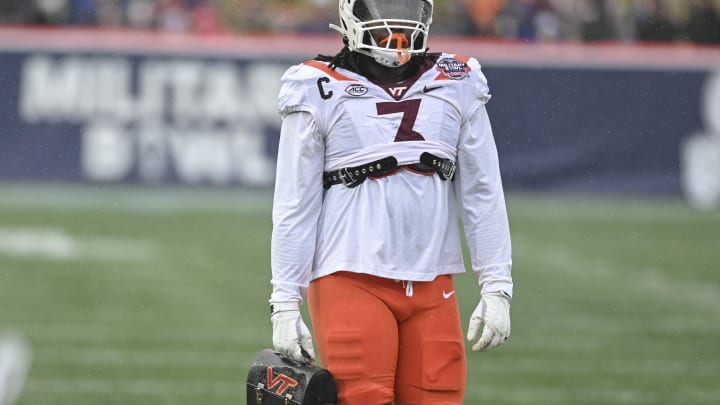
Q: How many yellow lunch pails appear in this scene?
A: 0